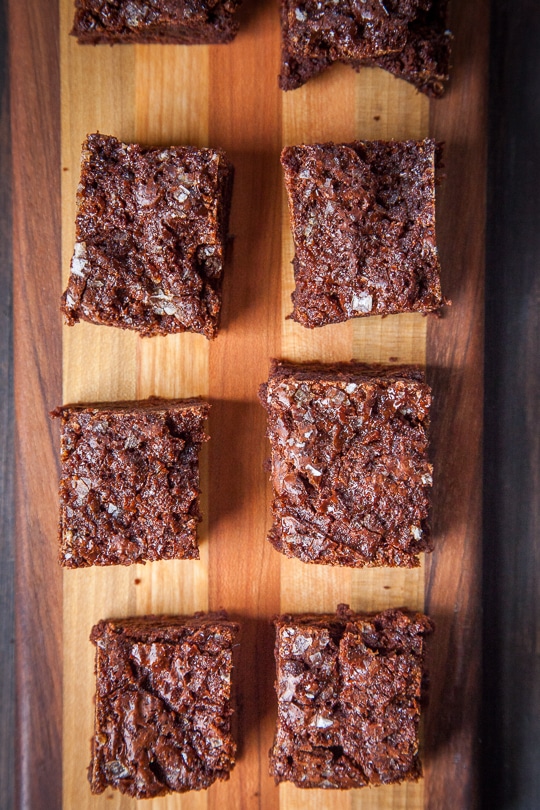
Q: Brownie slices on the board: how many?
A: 8